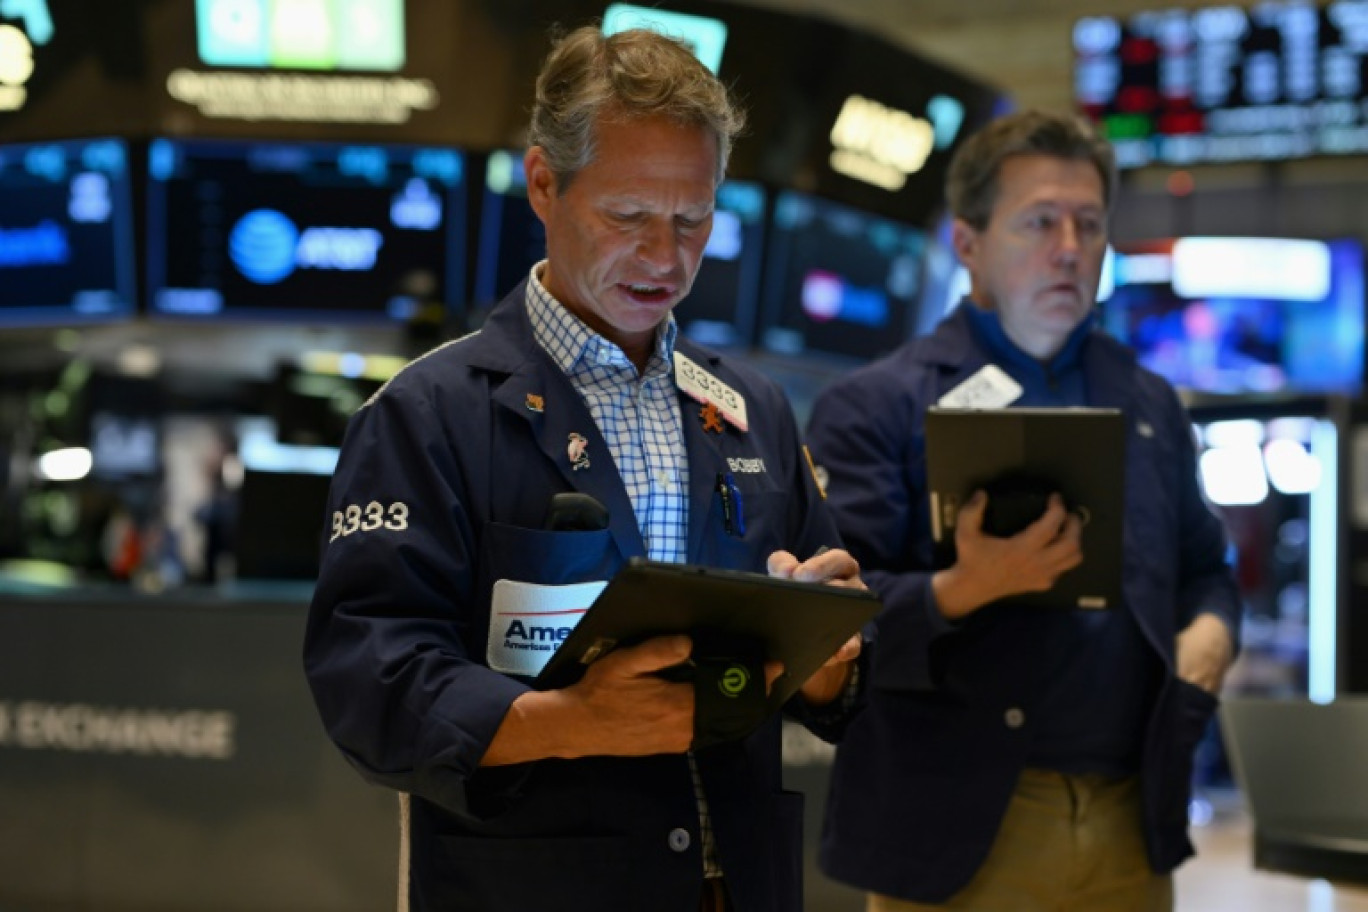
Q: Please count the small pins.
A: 3